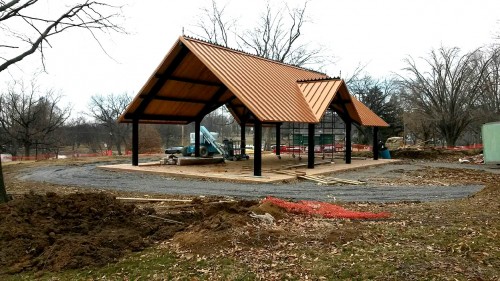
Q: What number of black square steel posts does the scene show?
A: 8